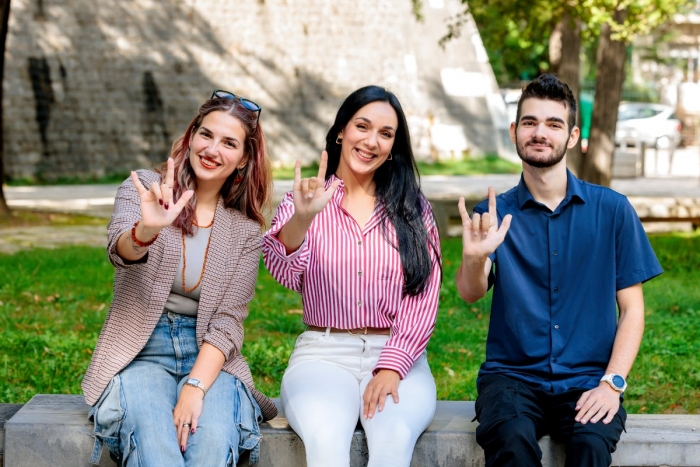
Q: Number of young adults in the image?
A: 3